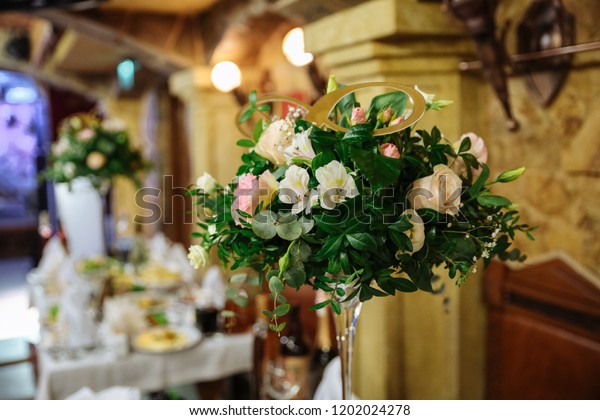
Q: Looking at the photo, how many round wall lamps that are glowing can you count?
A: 2